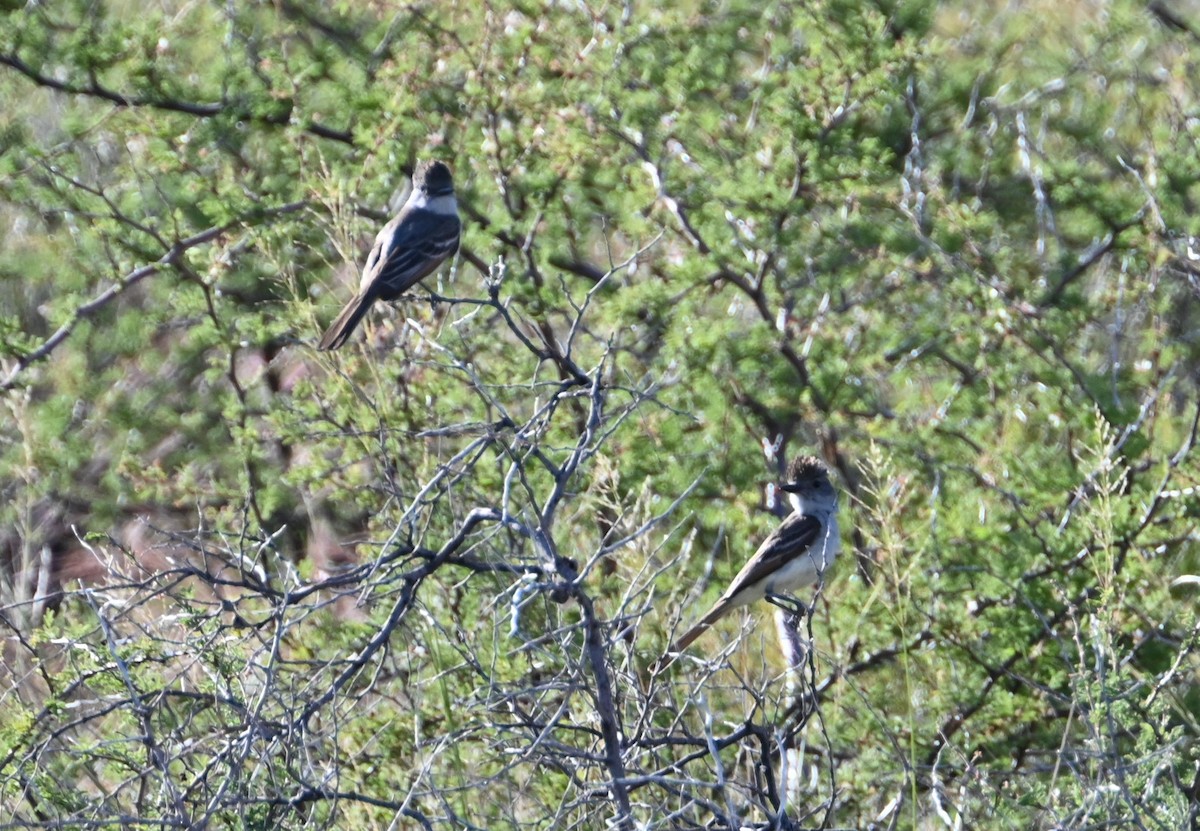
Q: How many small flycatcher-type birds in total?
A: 2